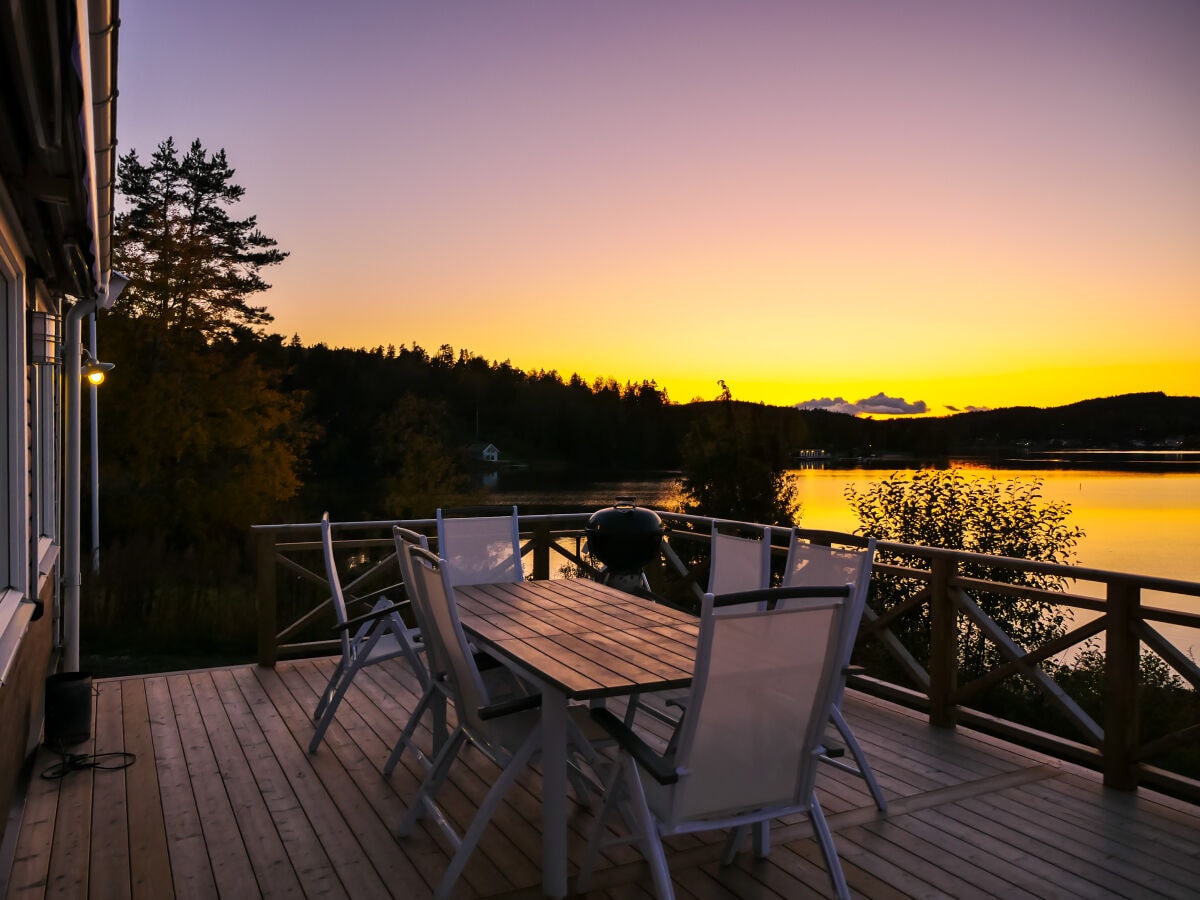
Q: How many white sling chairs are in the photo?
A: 7